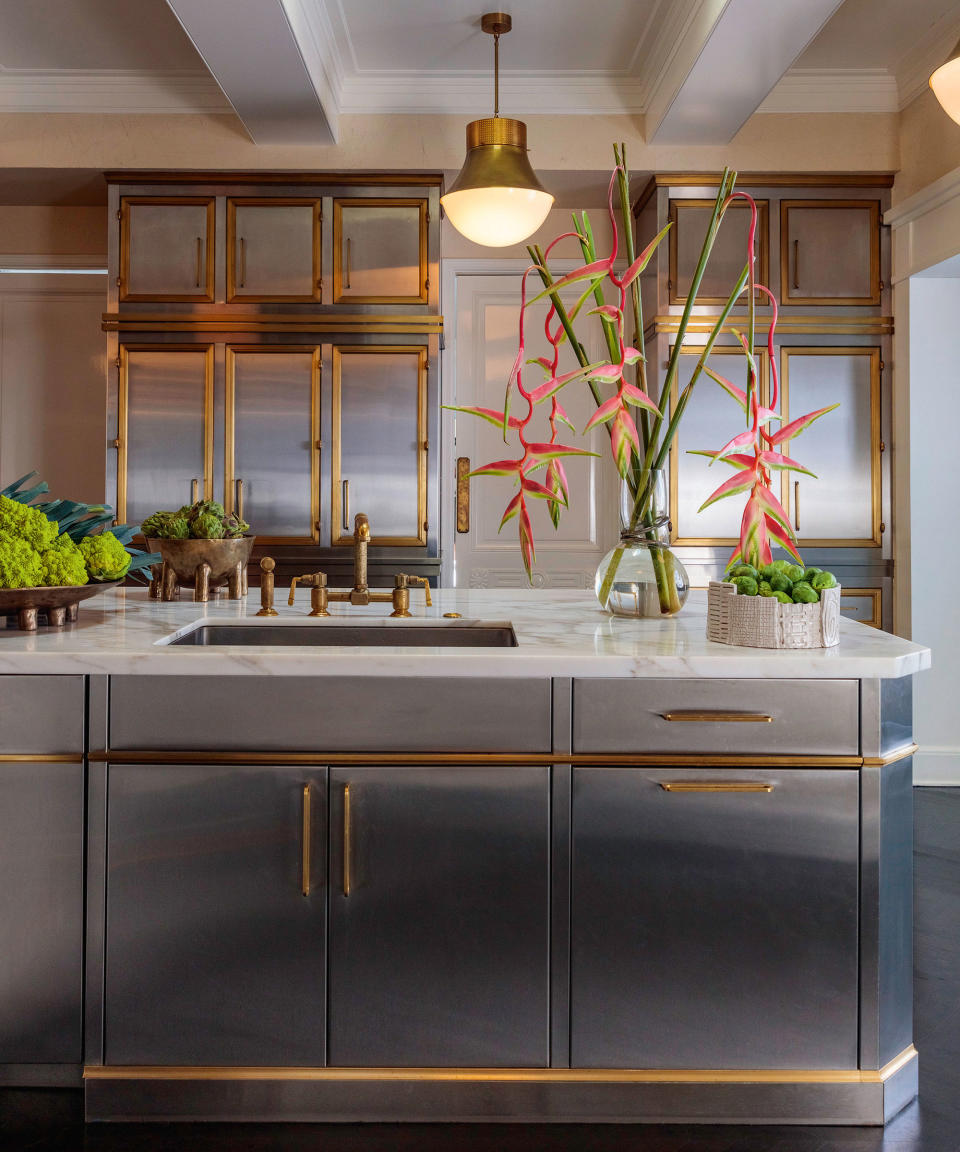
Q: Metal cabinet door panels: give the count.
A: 14